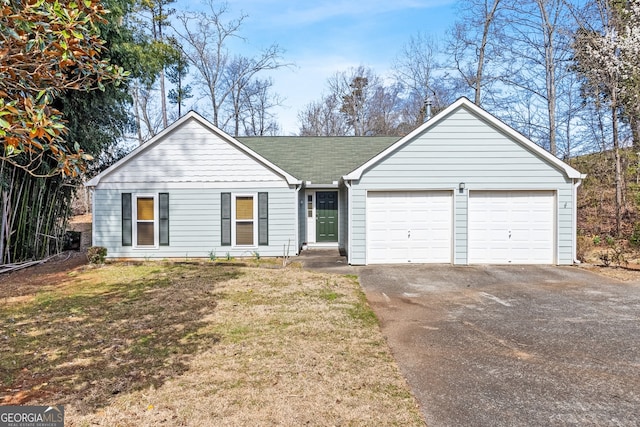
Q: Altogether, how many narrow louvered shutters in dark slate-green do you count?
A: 4